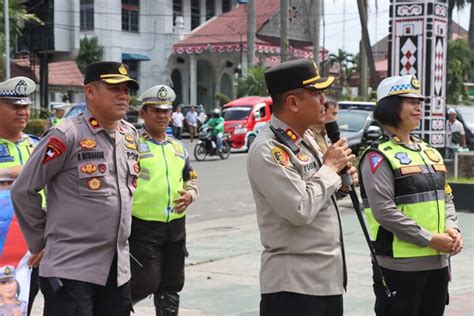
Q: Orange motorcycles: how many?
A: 0